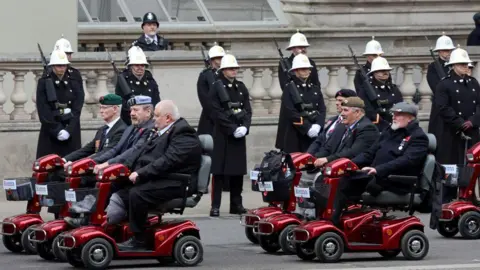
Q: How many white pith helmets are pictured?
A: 11